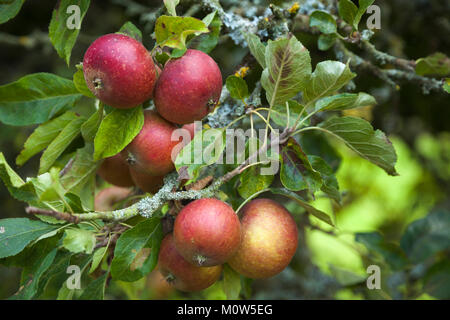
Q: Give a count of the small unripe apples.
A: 0